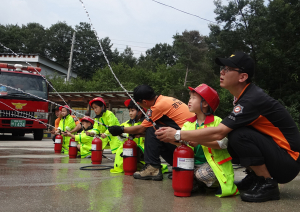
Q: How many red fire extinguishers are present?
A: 5